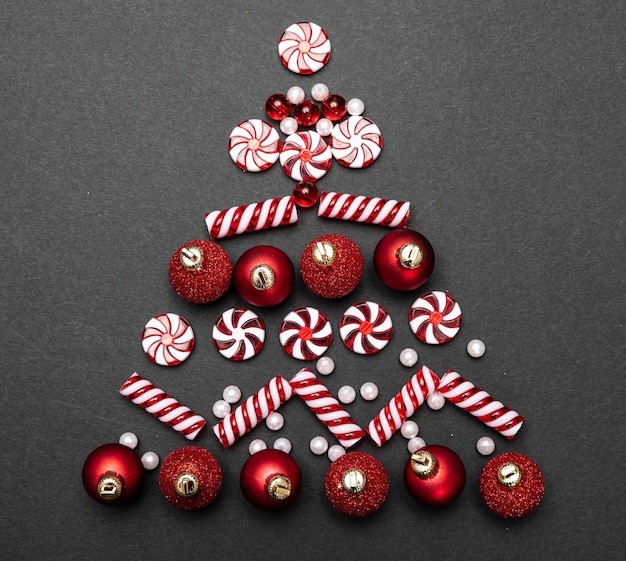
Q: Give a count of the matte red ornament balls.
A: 5